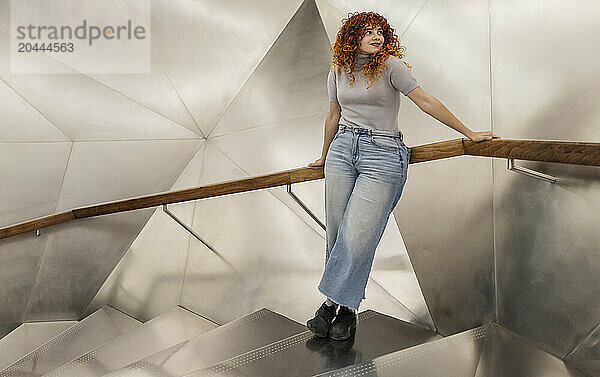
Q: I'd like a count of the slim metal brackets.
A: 4